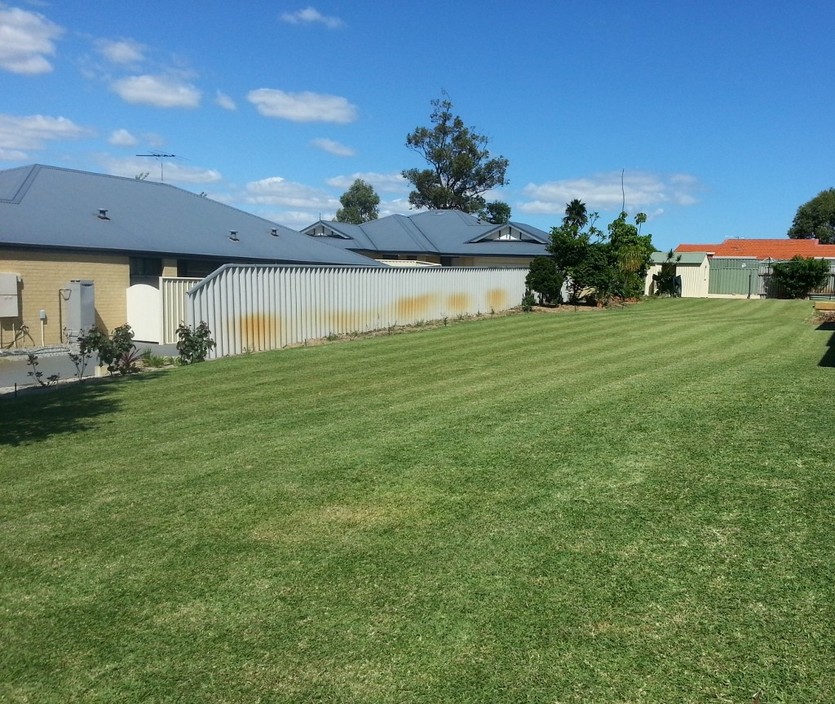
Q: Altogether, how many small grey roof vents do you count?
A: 3